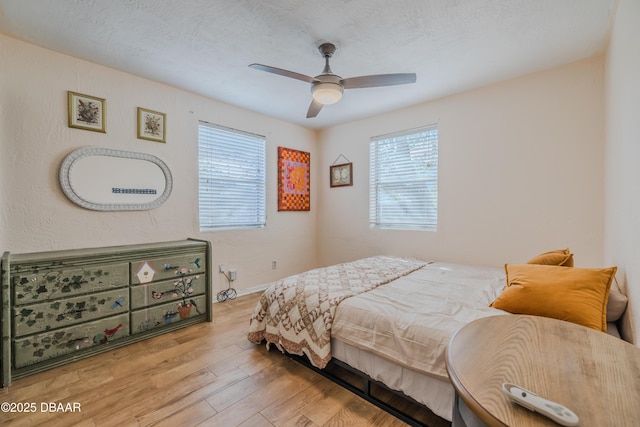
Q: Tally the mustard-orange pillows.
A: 2